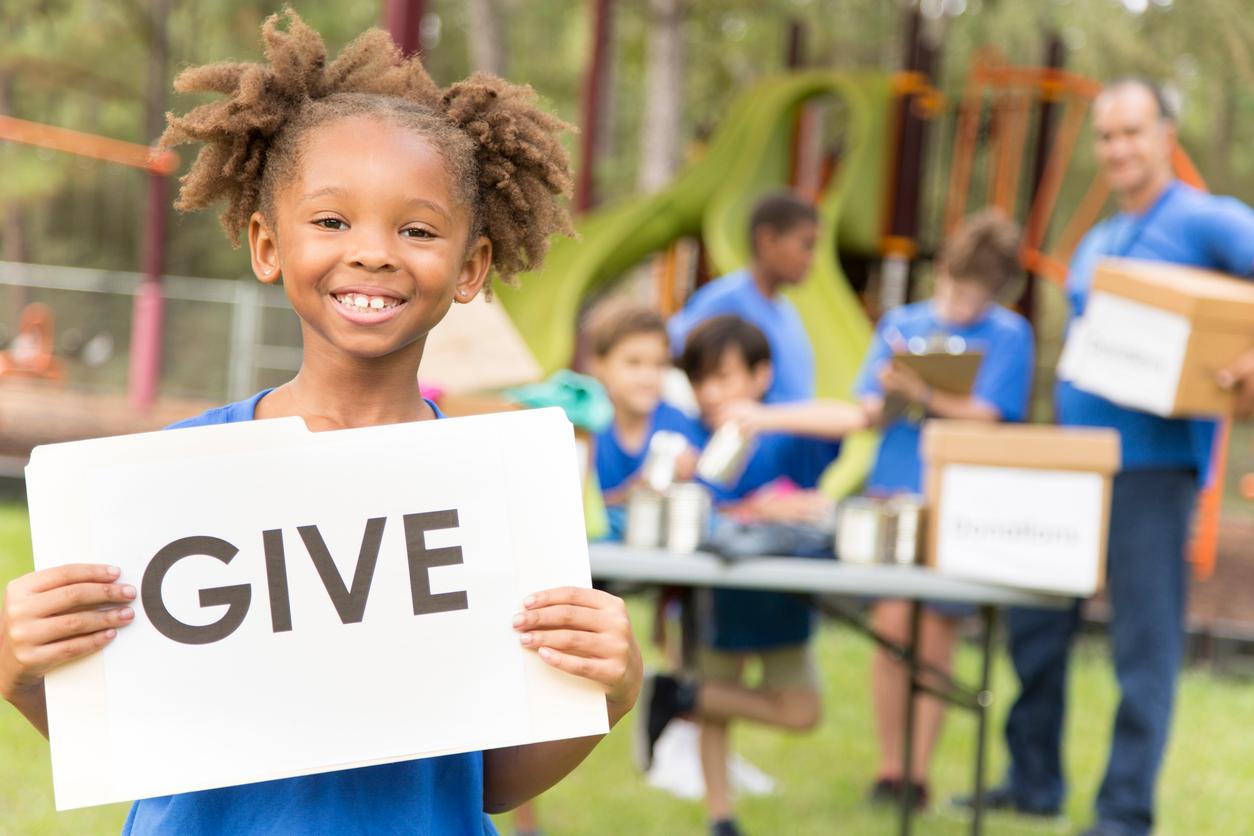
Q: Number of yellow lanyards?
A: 0